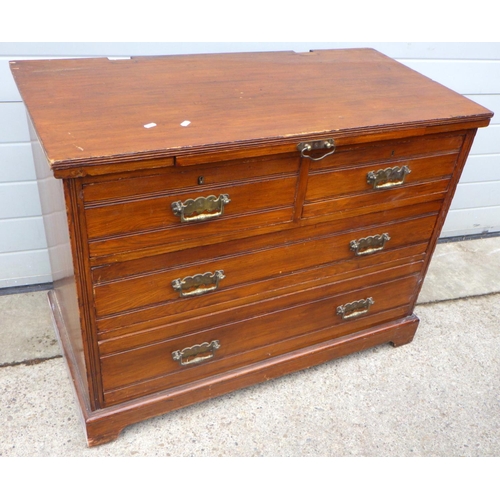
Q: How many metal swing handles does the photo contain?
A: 7